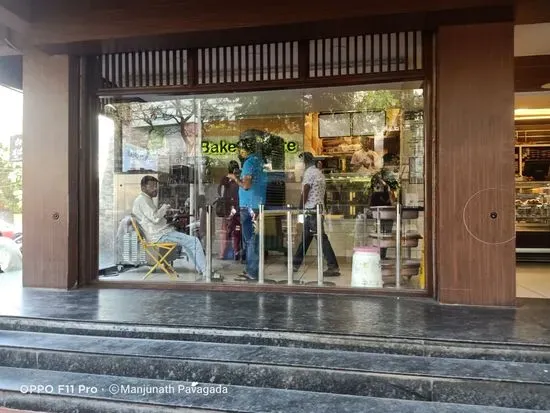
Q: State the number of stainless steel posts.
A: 5